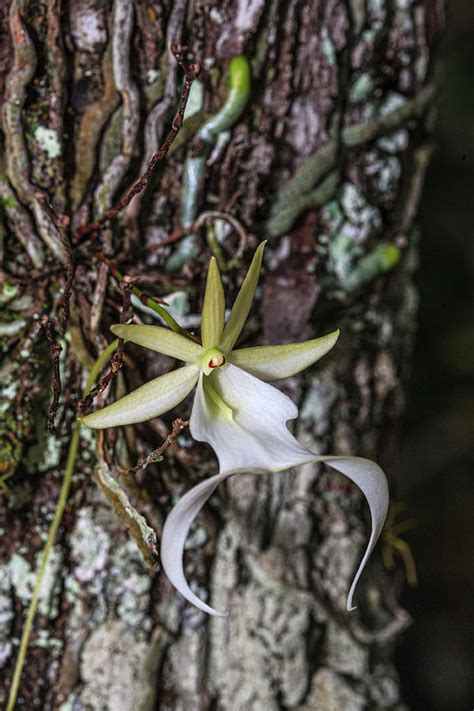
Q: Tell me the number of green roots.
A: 2